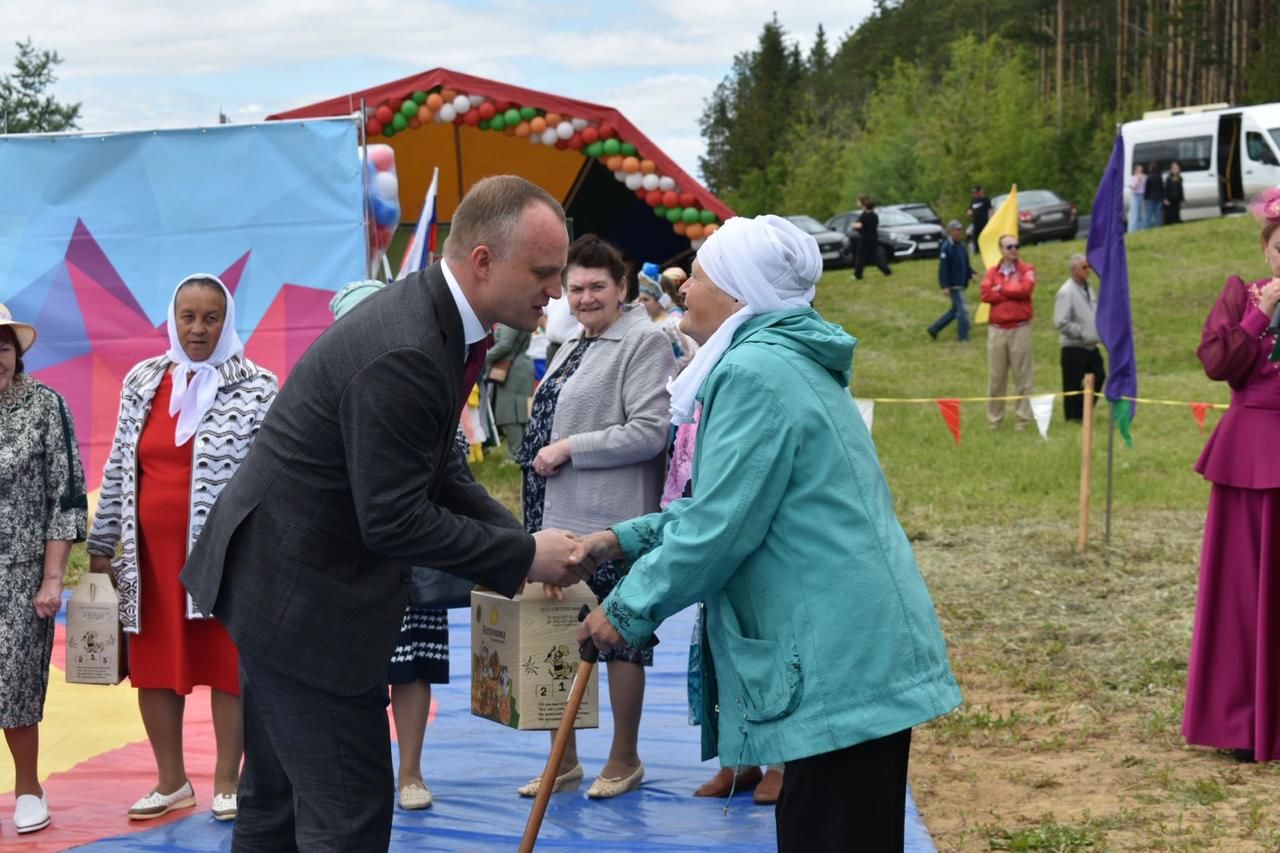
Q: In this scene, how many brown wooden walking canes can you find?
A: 1